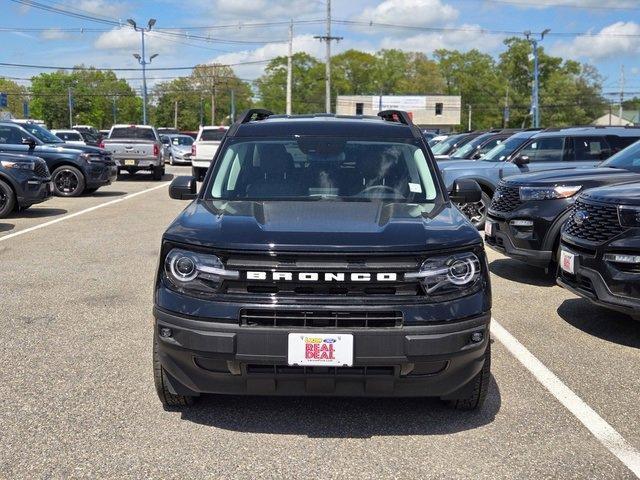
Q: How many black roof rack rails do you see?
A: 2